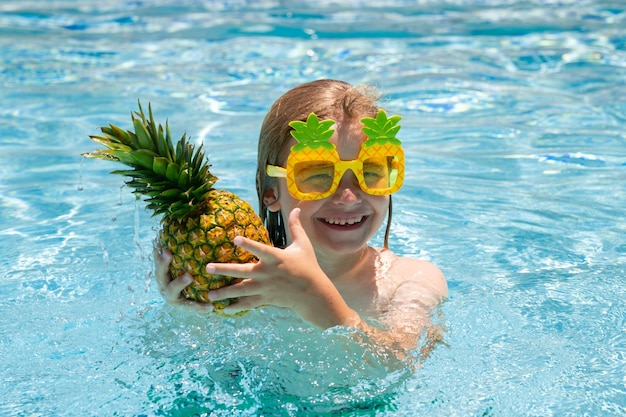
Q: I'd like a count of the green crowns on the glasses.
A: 2